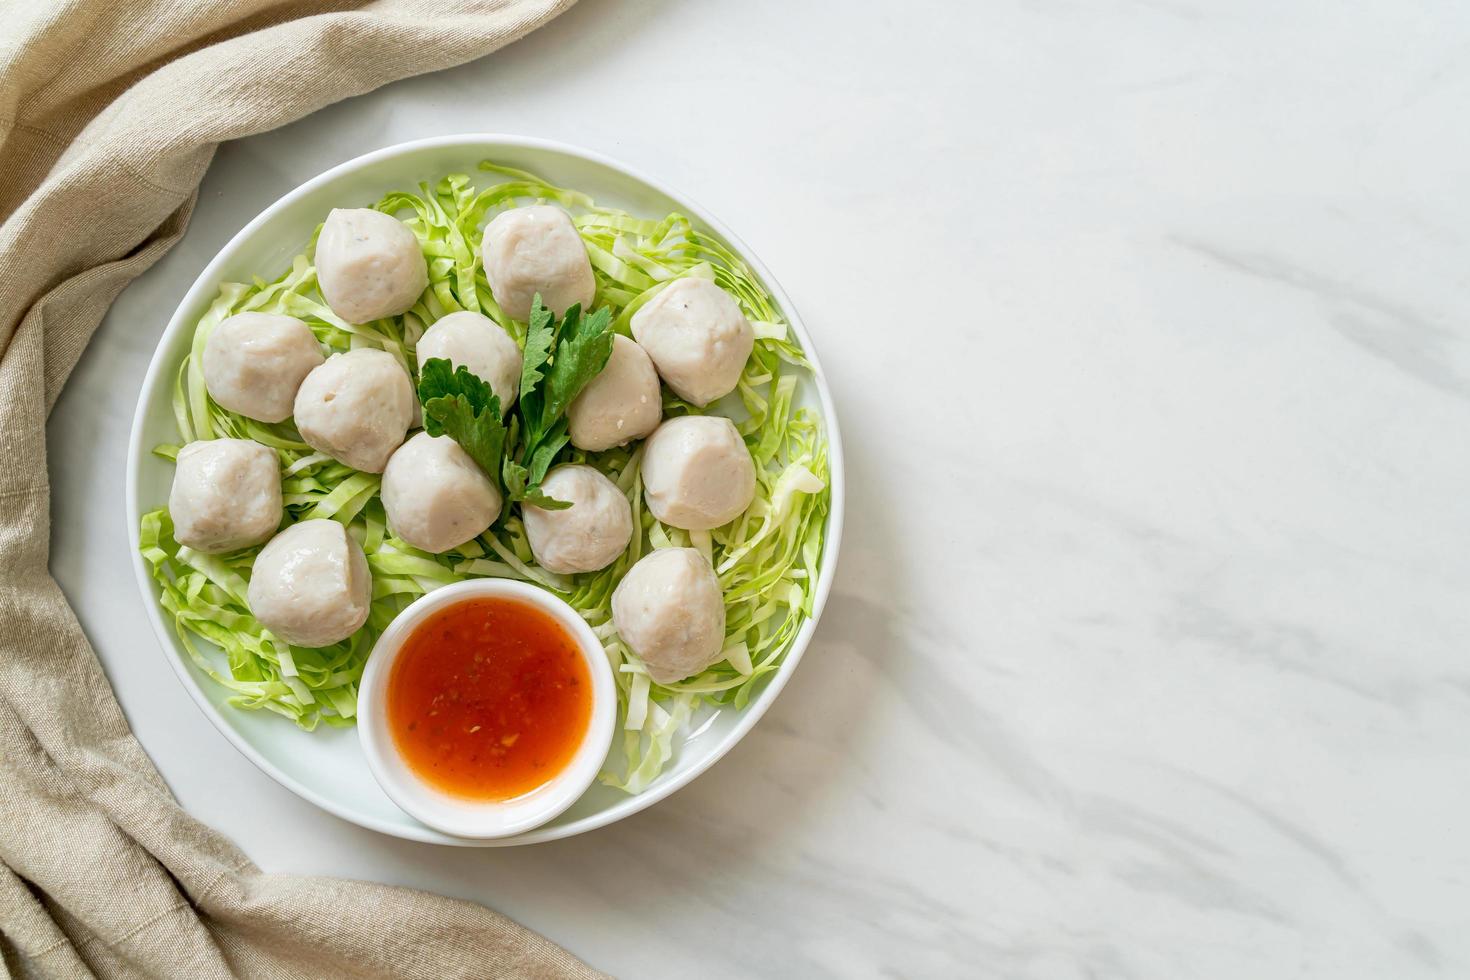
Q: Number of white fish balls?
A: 13